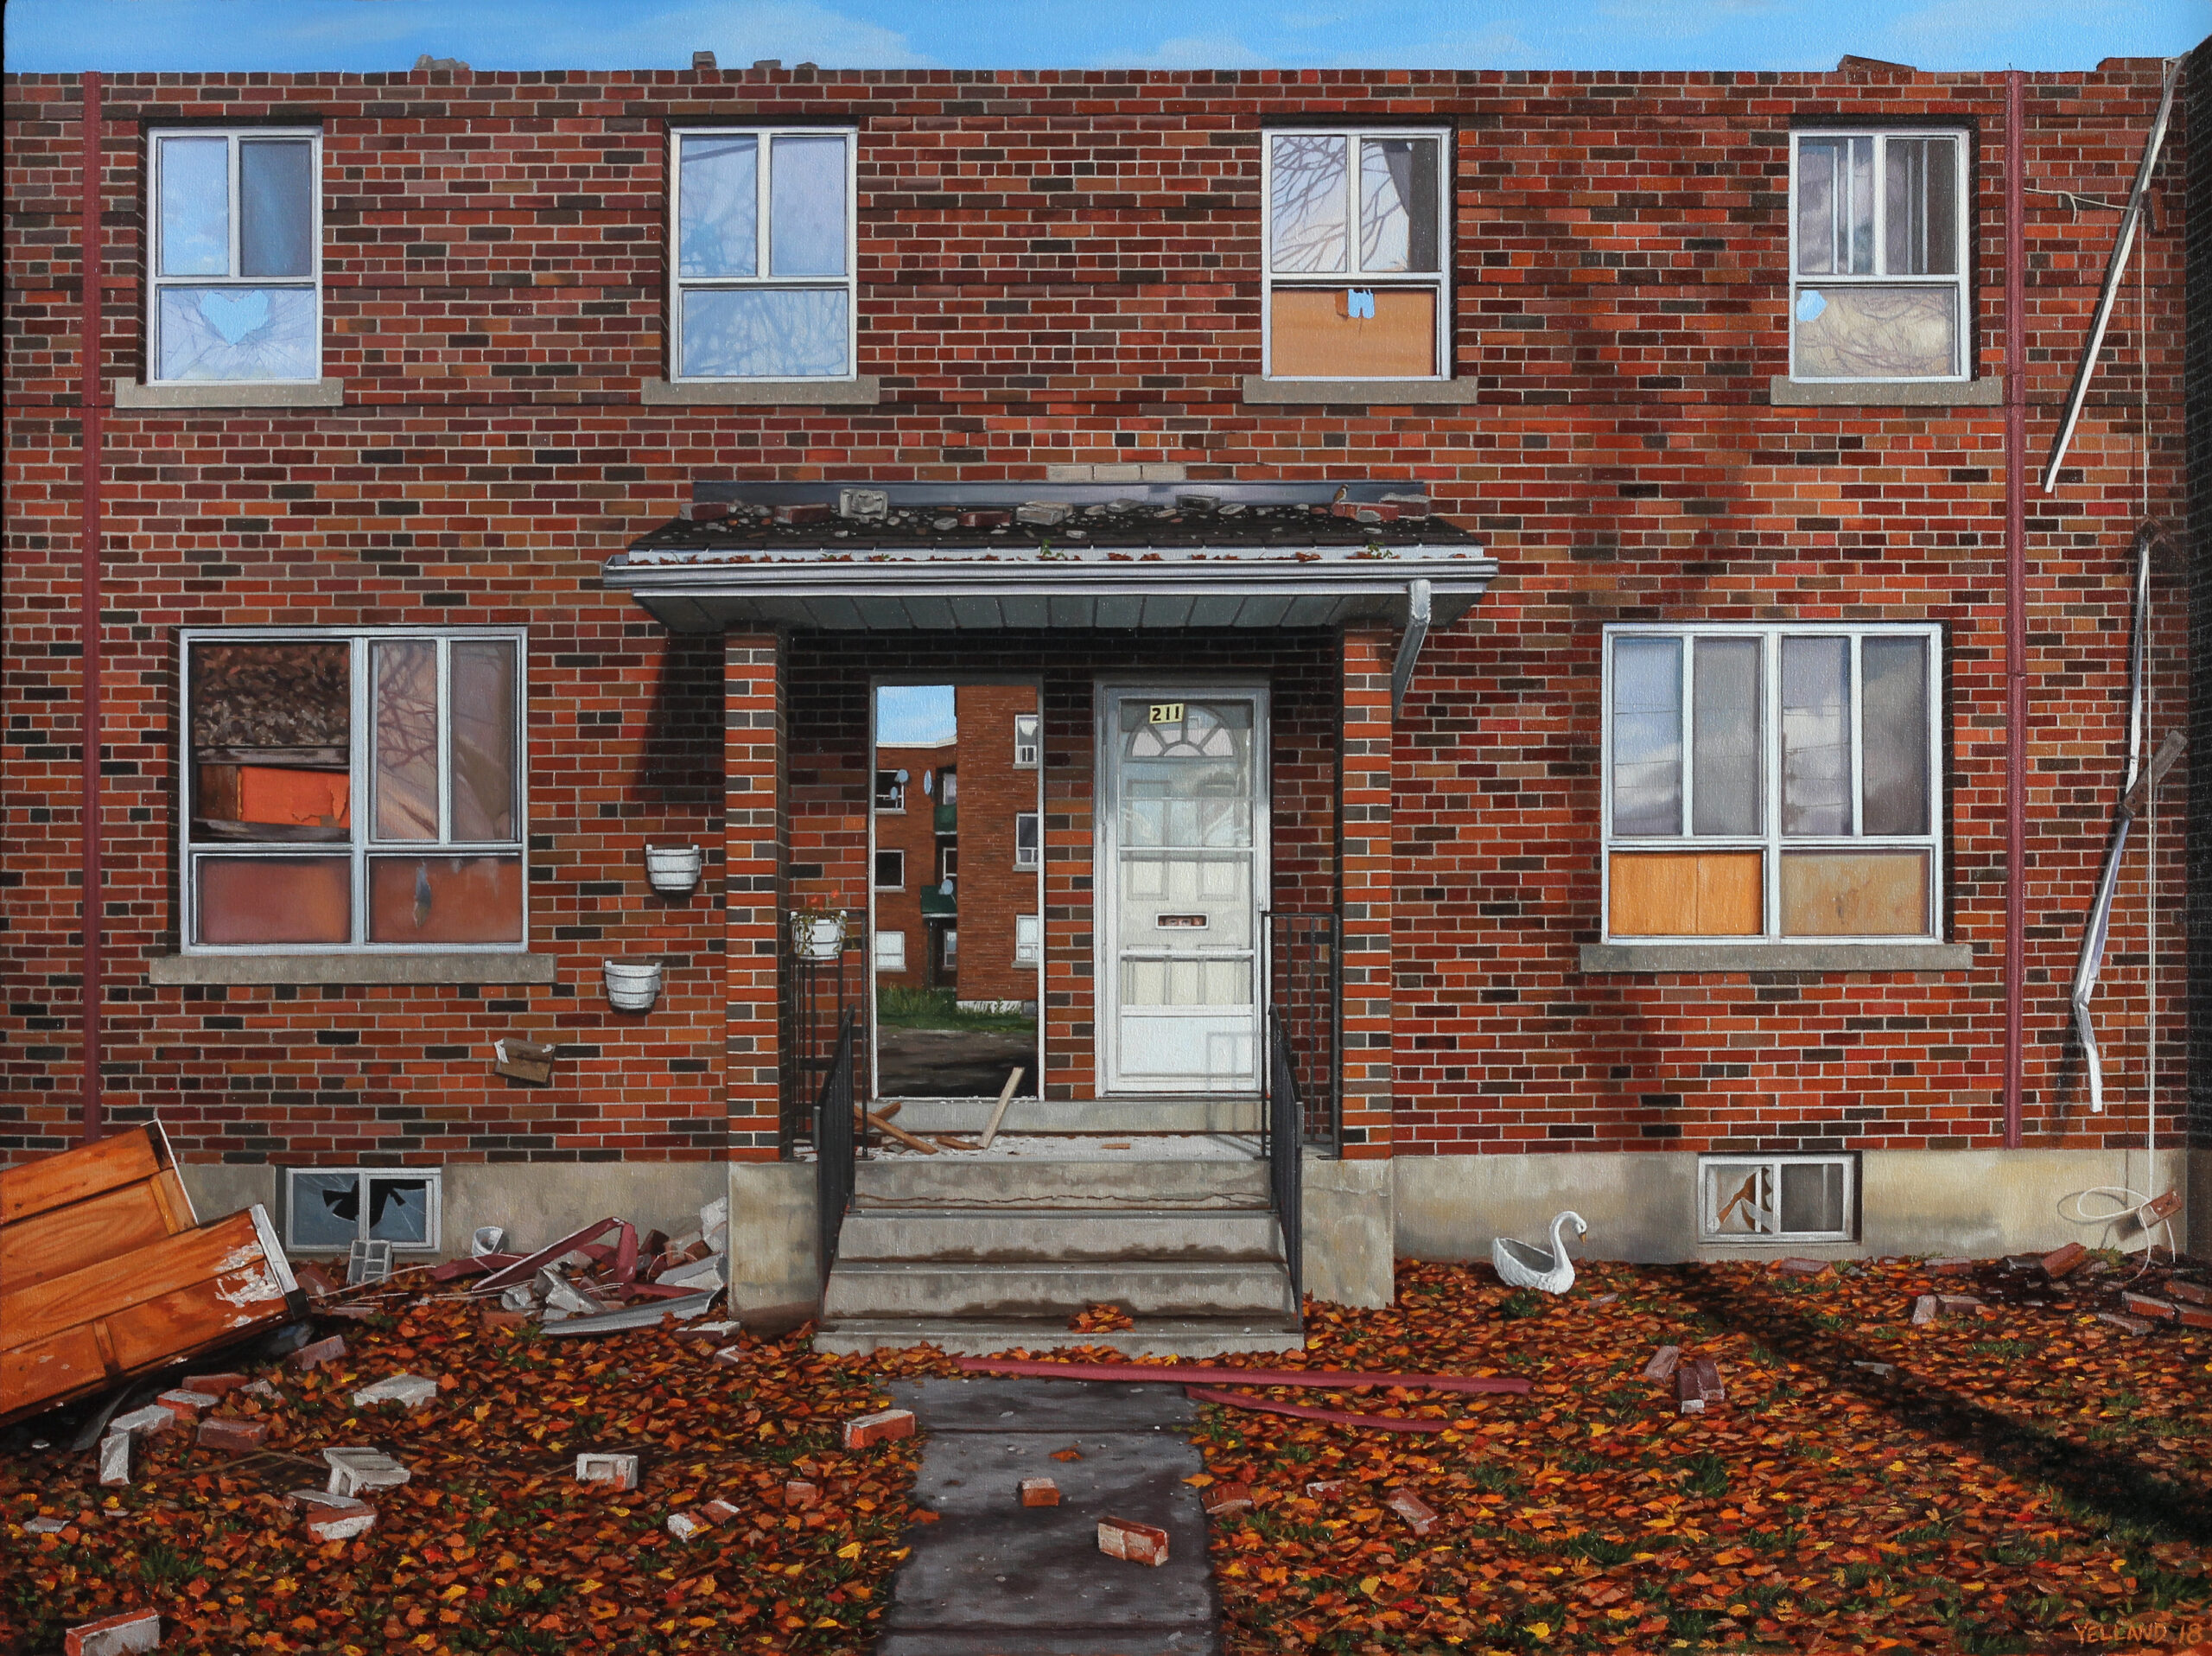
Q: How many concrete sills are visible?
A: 6